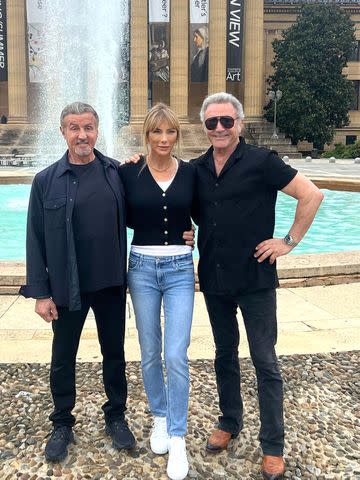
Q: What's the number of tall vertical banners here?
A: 5